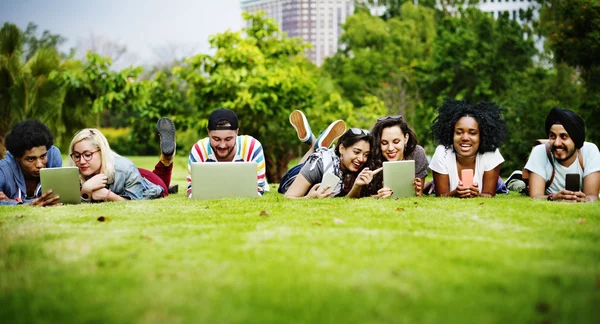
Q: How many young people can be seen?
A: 7